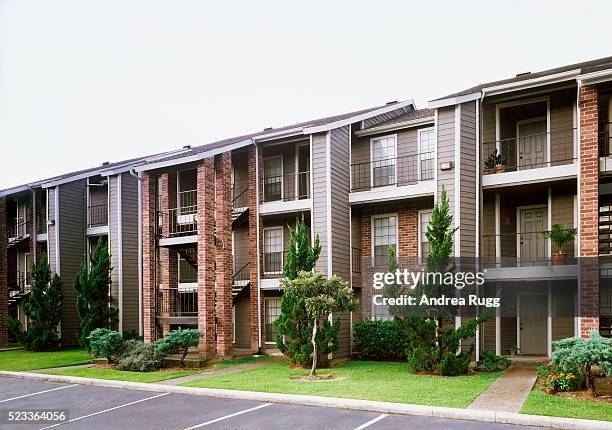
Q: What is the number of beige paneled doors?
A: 3